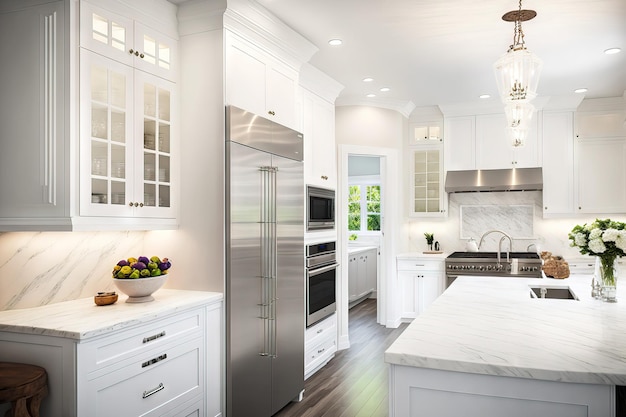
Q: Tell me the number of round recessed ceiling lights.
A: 7